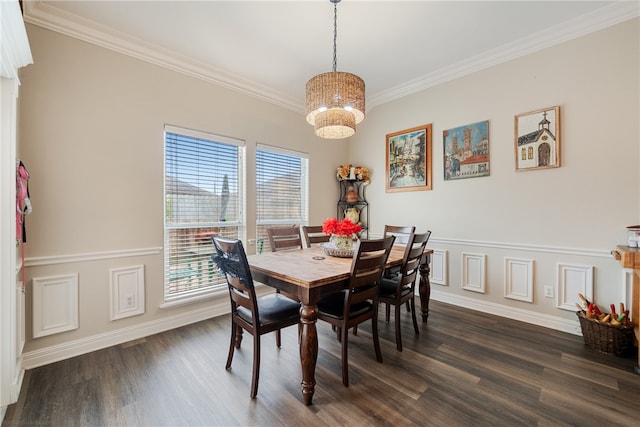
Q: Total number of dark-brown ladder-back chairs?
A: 6